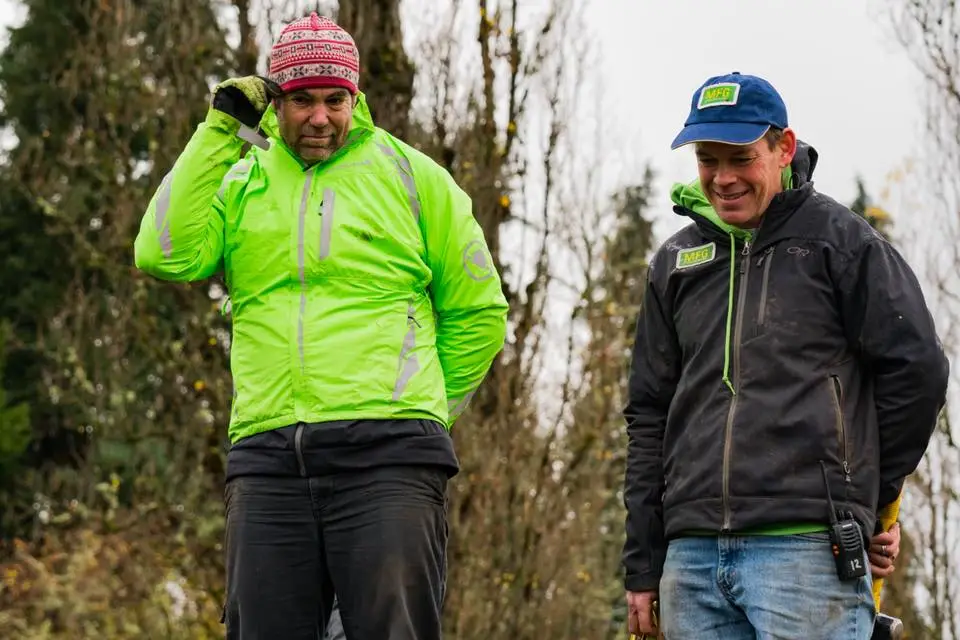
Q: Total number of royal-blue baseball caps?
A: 1